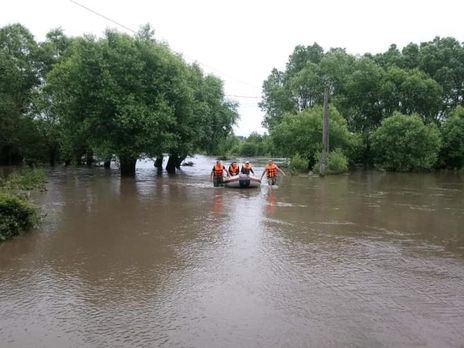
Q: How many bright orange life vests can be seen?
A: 4